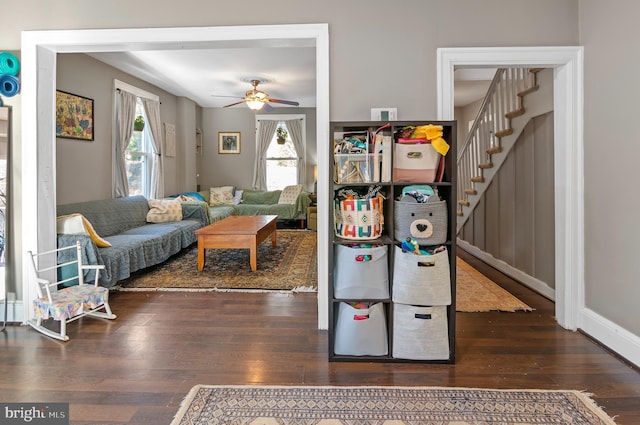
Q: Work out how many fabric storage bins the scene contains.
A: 7